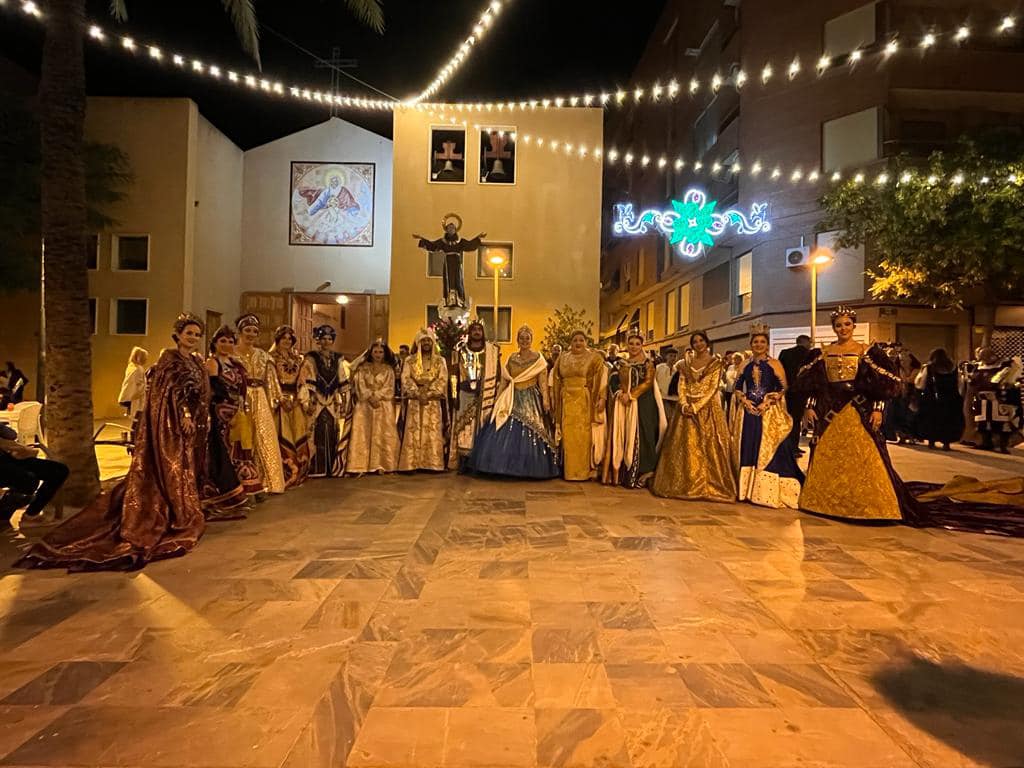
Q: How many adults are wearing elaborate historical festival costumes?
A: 14